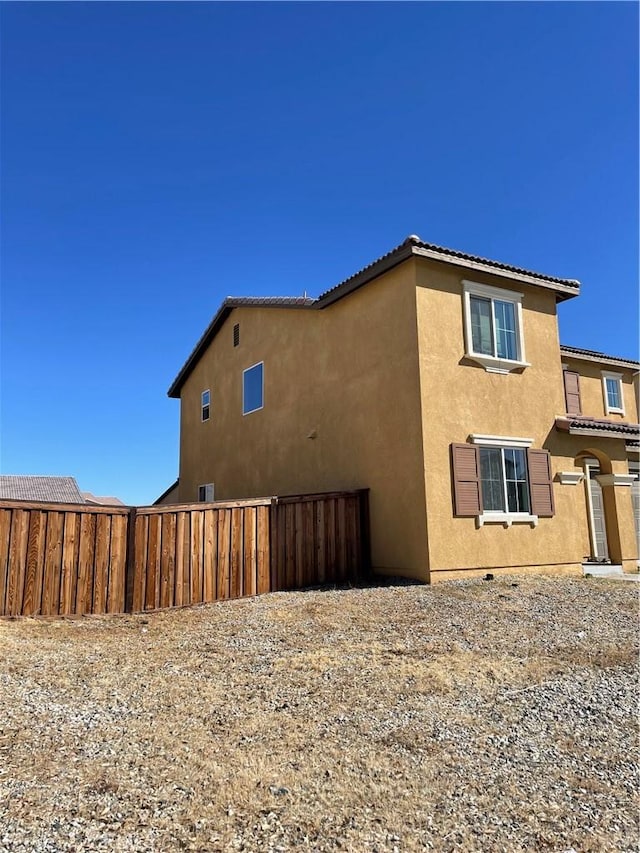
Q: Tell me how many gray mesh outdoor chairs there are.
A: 0